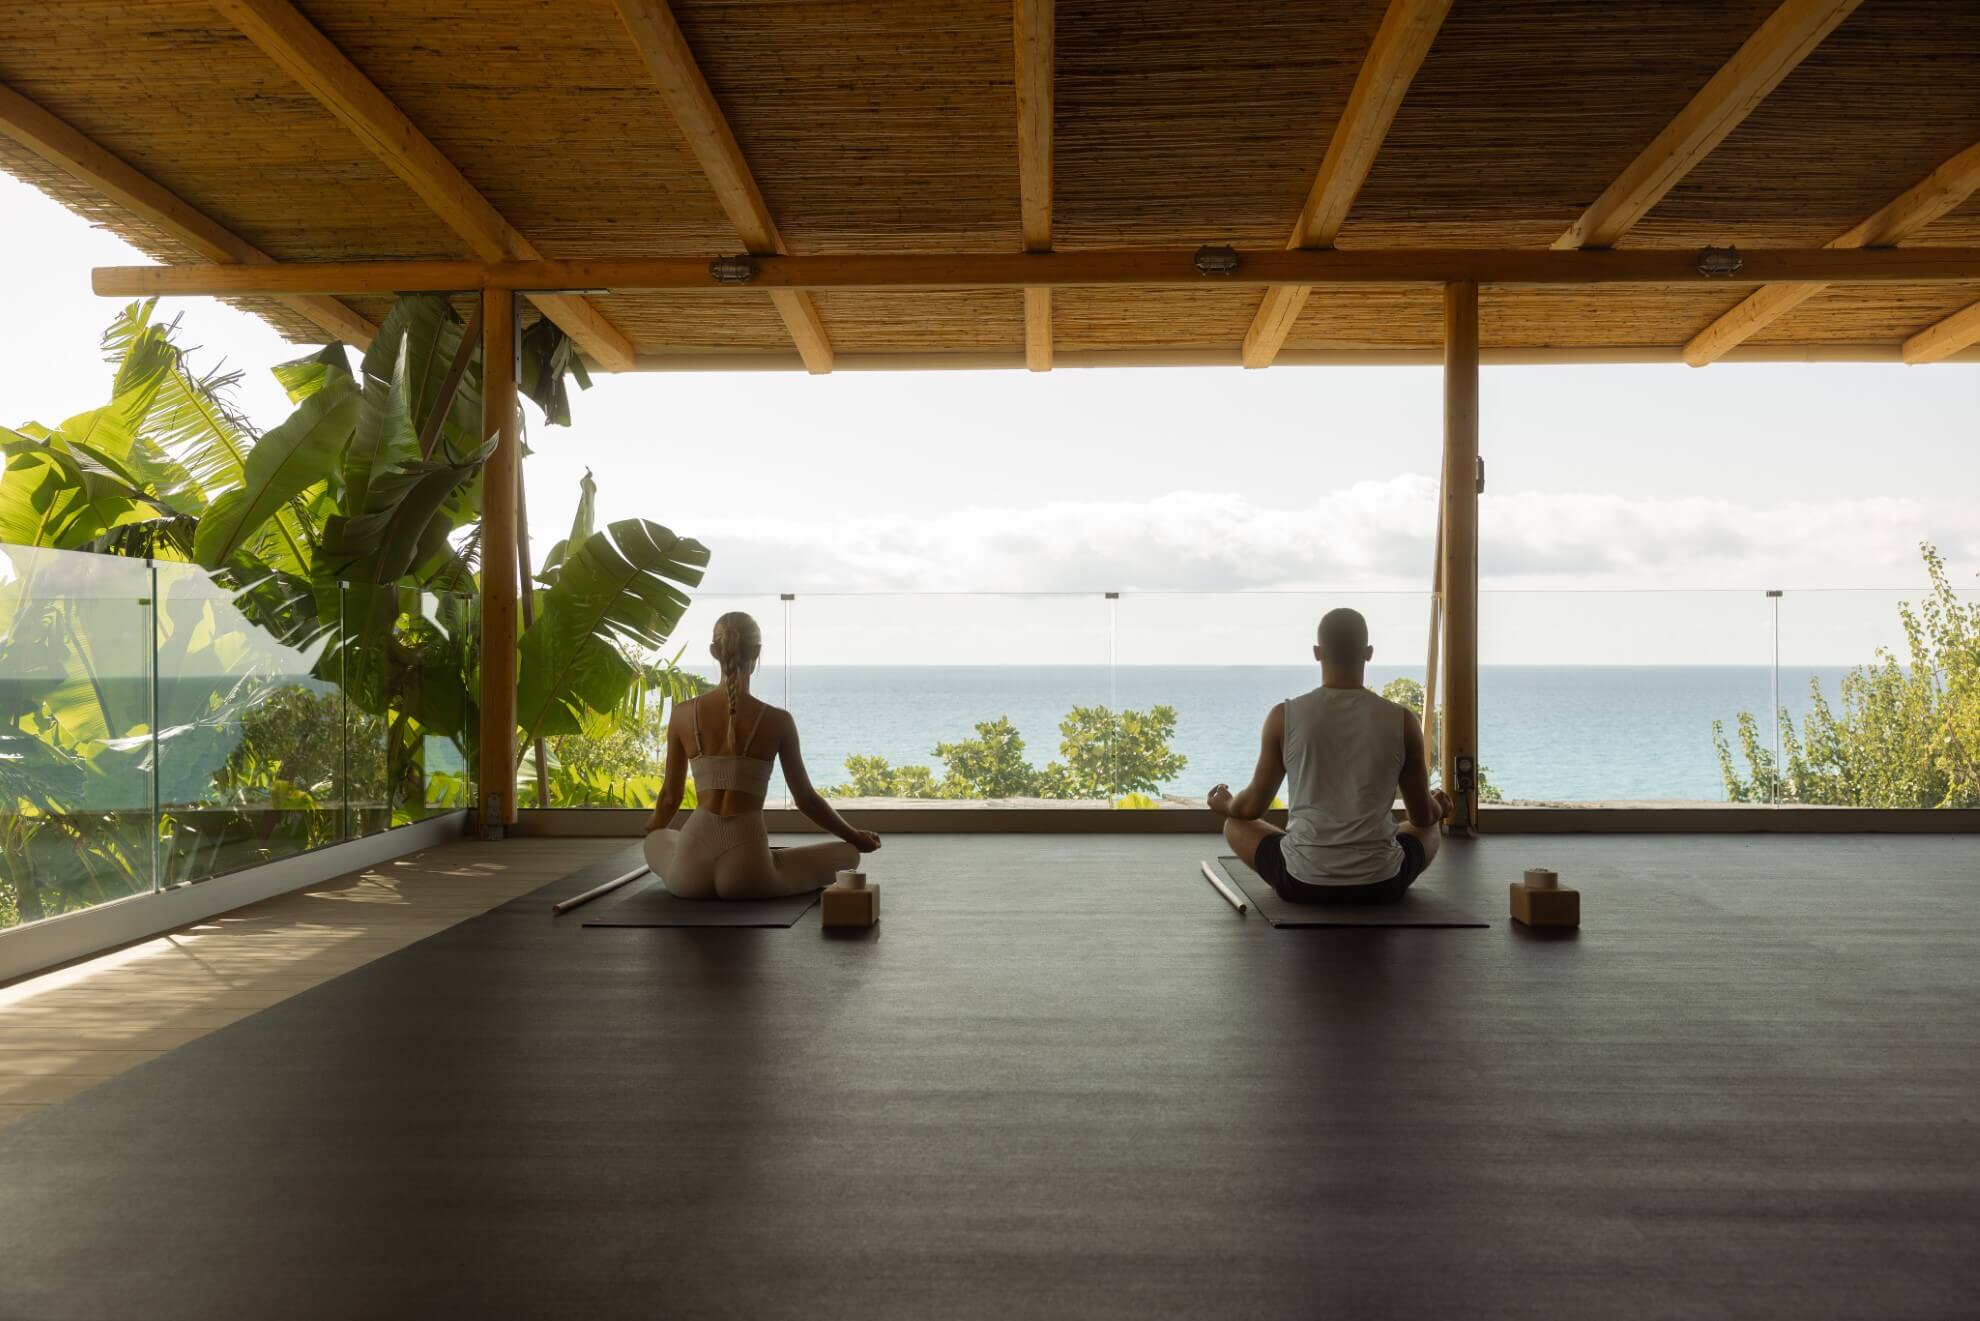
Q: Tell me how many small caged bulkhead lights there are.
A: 3